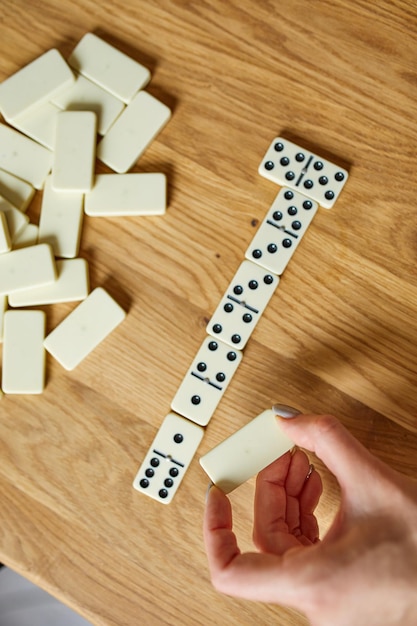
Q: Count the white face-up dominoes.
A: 5